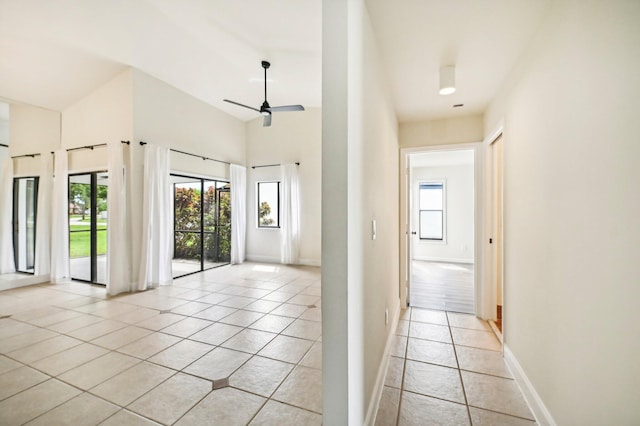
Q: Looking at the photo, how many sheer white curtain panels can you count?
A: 7